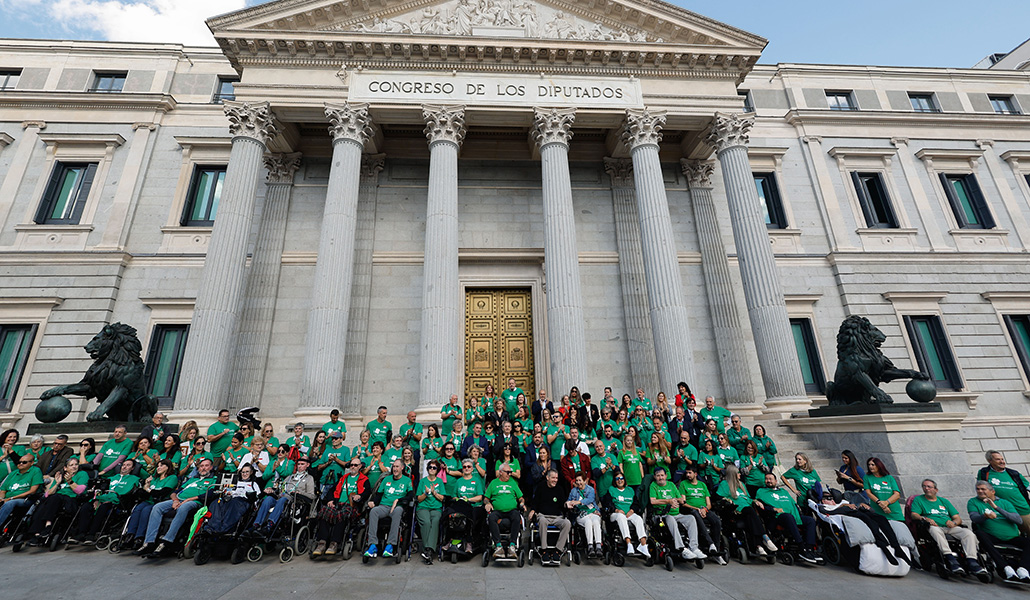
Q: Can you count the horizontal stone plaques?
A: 1